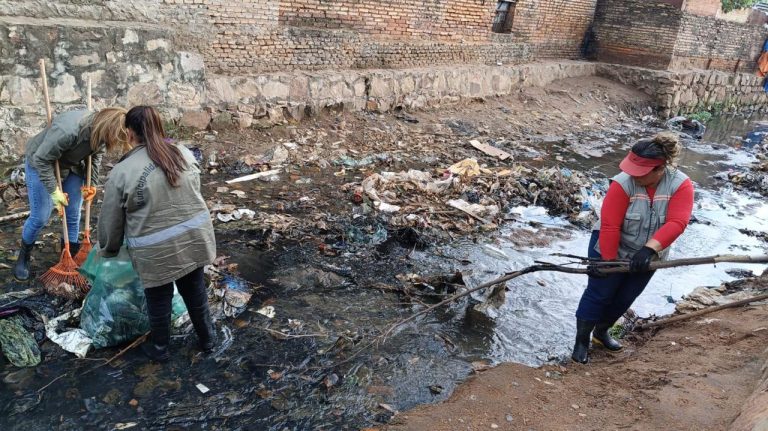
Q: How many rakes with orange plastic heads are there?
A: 2